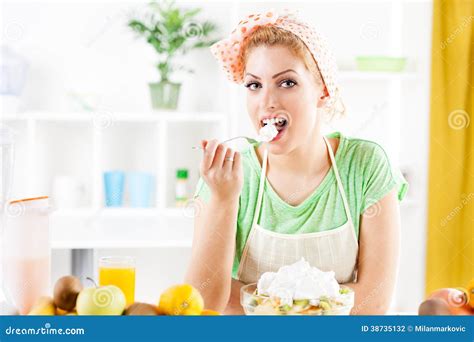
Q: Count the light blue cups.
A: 2